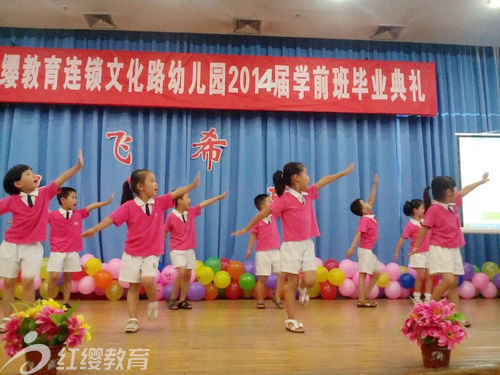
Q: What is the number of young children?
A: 9